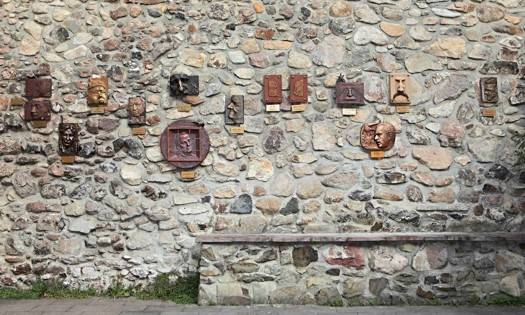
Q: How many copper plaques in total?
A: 14